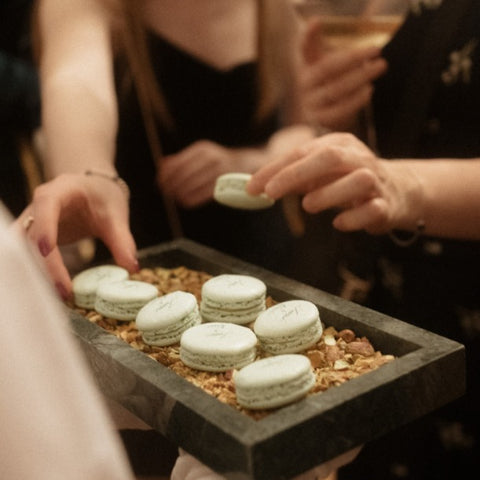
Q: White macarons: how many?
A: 8